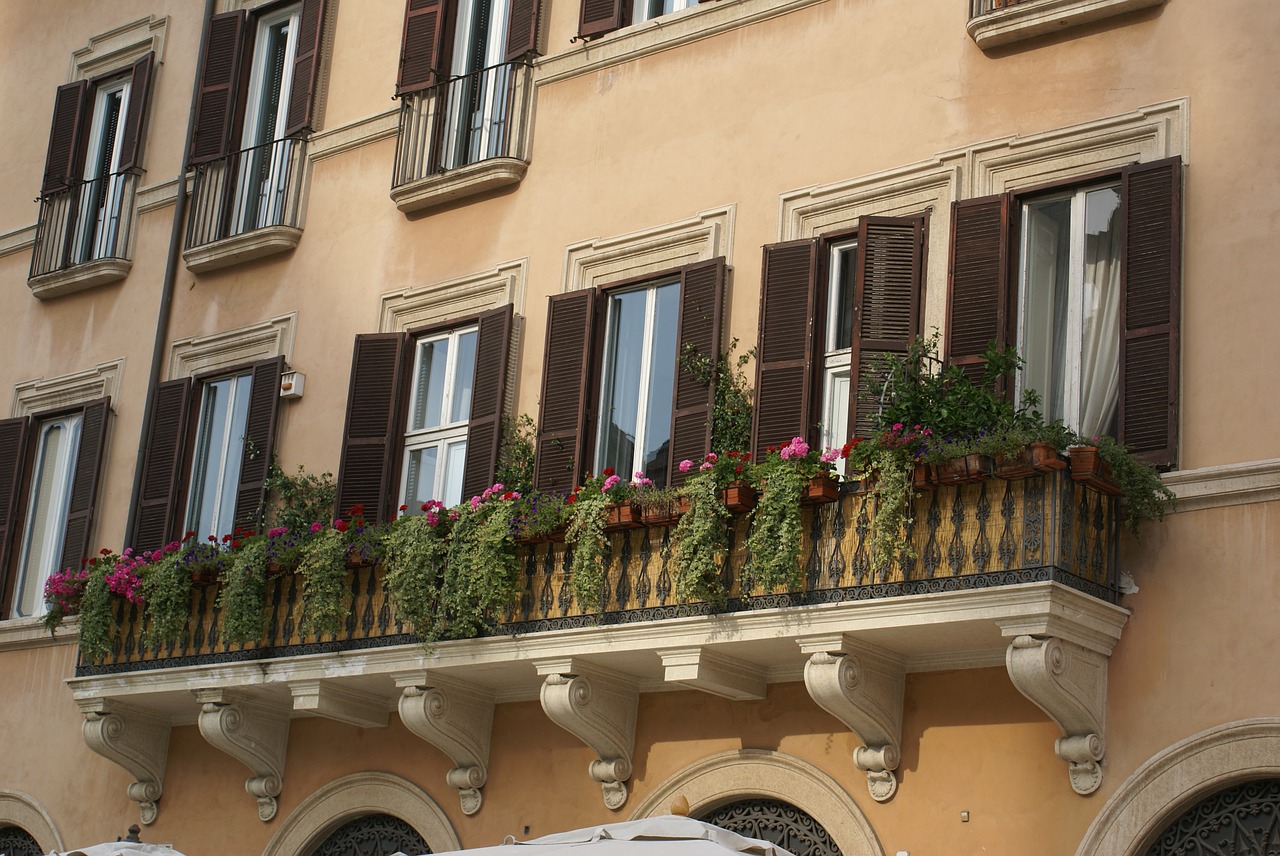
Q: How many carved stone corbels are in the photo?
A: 6